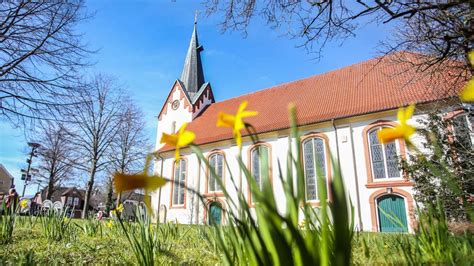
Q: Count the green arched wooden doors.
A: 2